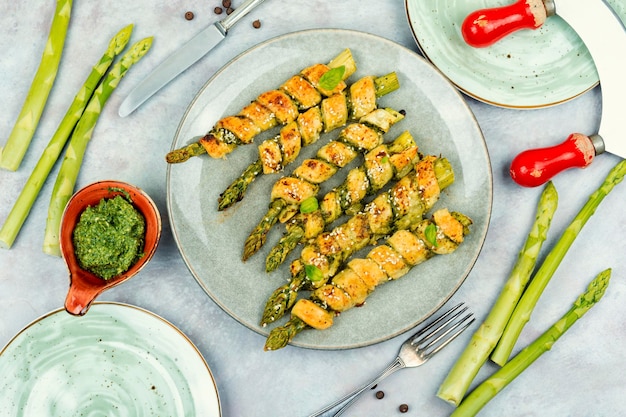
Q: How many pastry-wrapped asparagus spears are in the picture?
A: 6